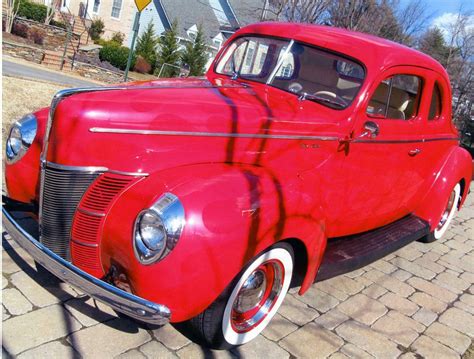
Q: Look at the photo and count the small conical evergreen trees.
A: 3